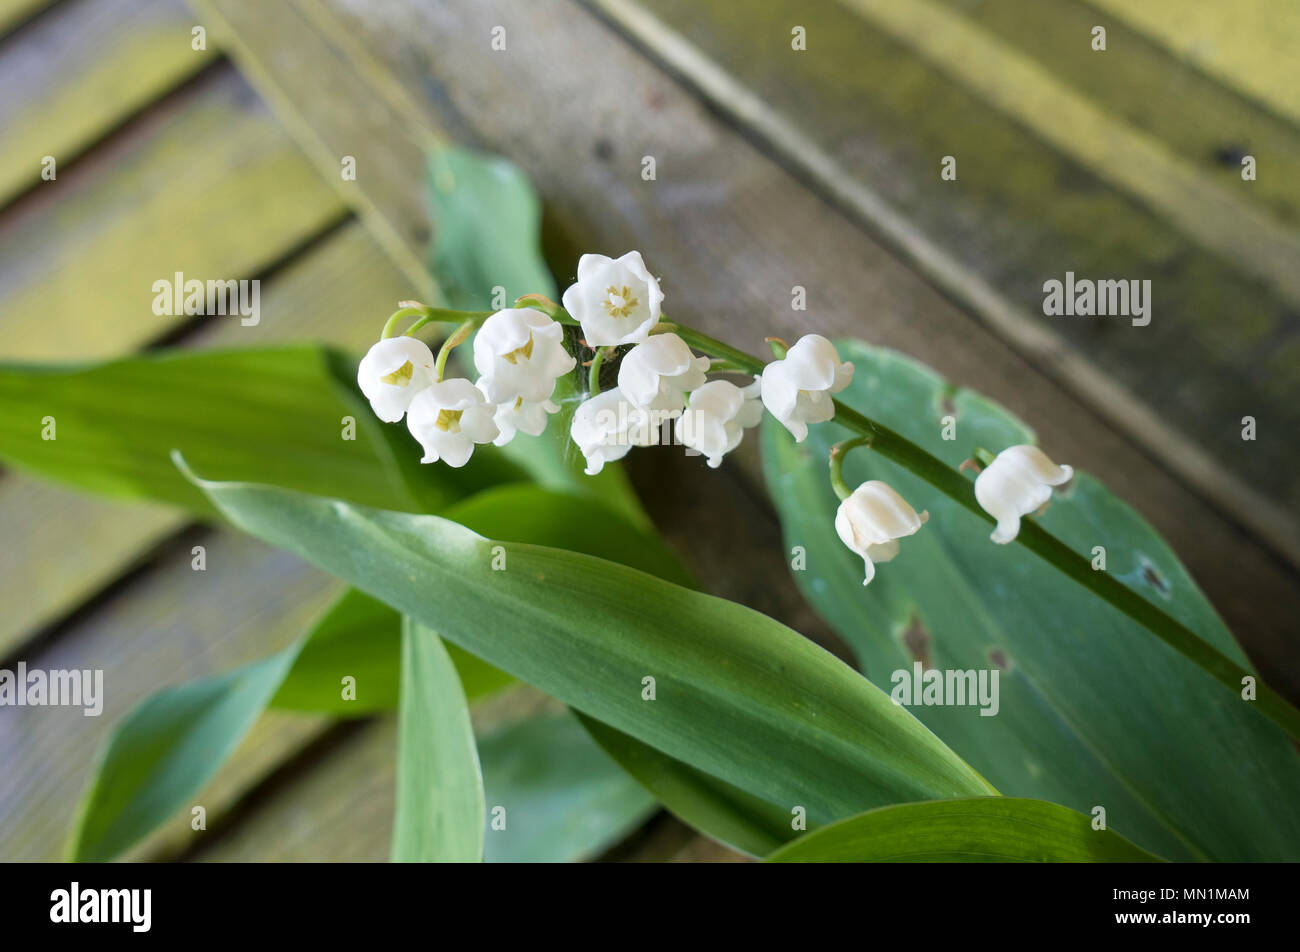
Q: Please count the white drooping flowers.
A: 11